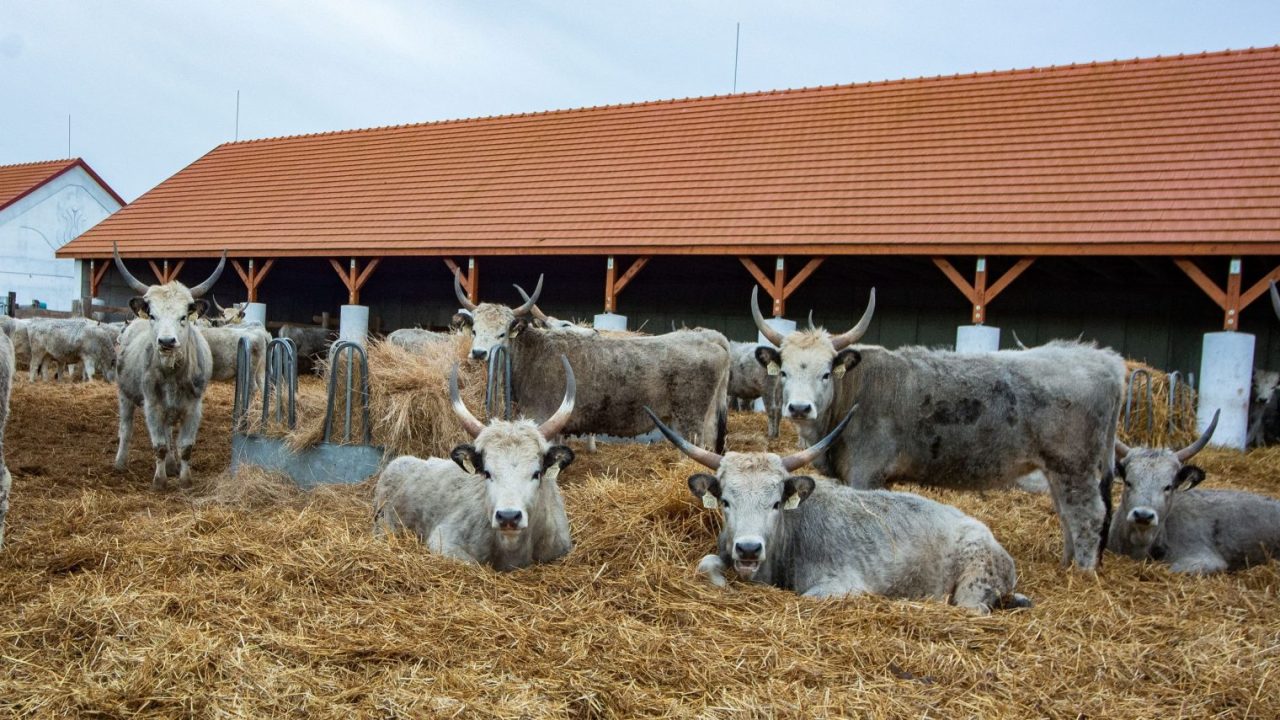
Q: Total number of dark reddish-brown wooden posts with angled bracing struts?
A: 9